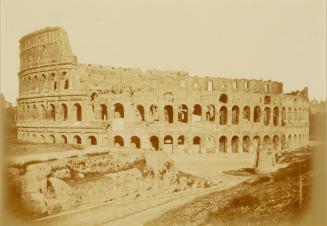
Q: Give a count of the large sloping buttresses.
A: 1